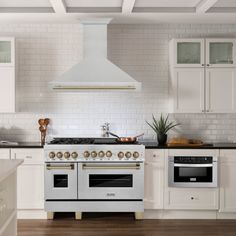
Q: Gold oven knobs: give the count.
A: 11